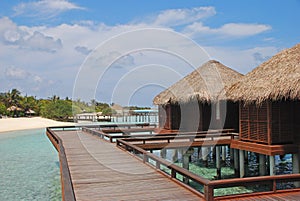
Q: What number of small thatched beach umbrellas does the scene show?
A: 2